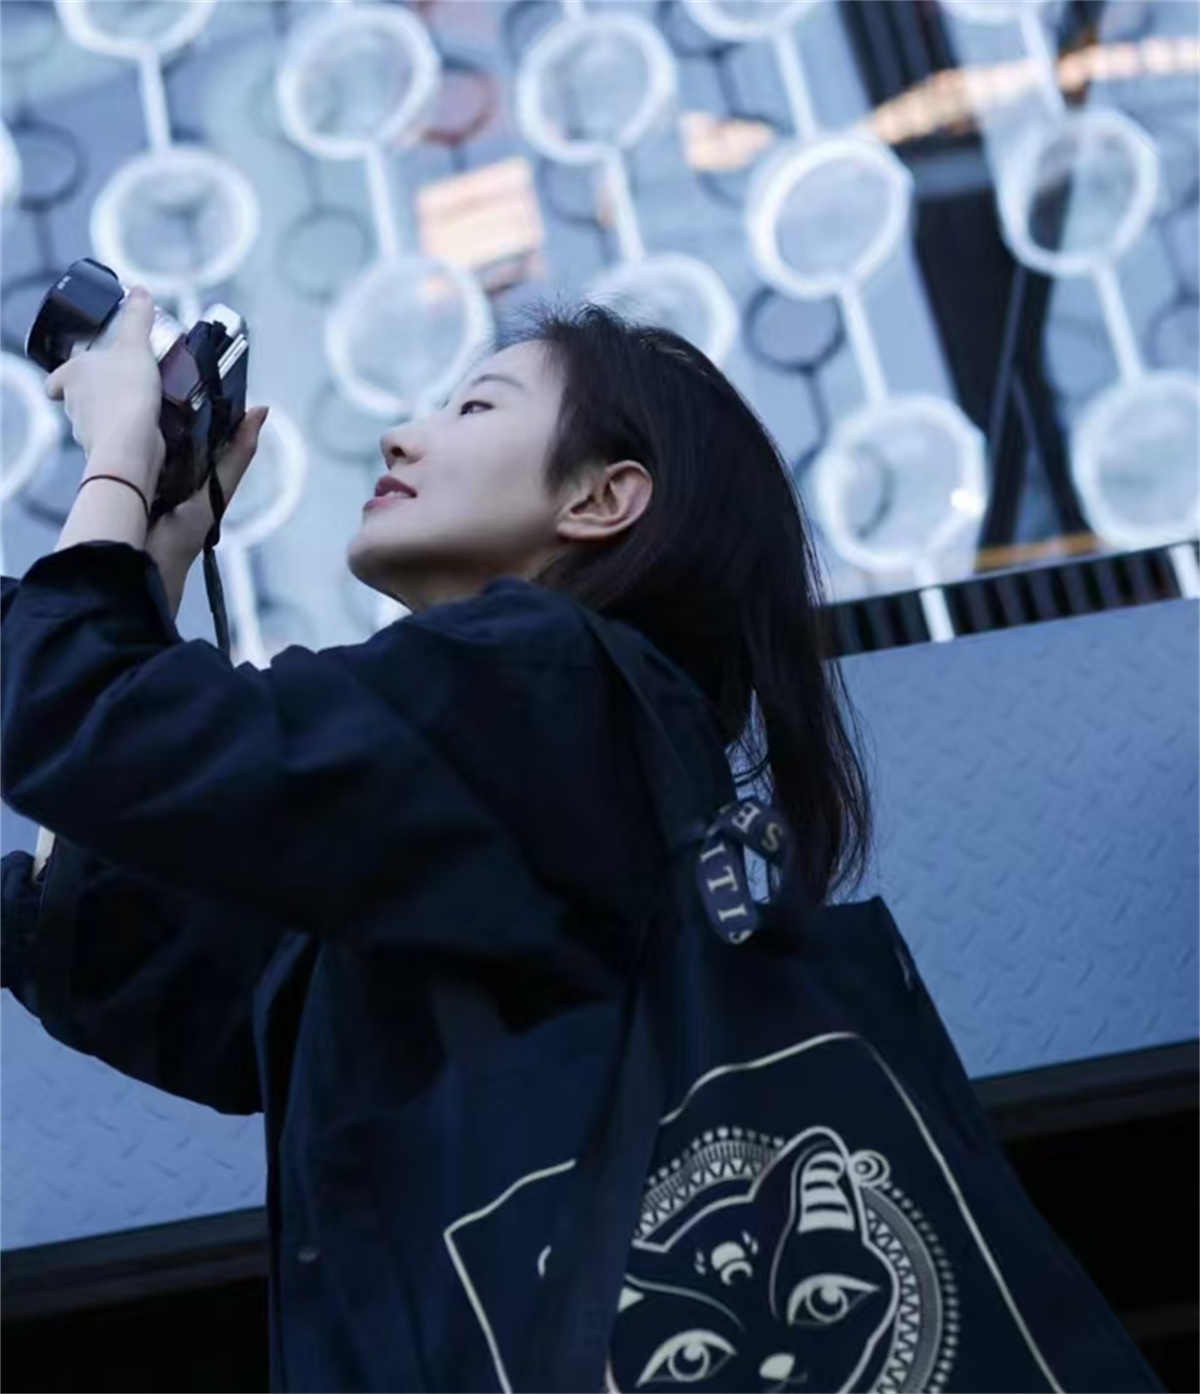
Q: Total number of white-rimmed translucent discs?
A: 15